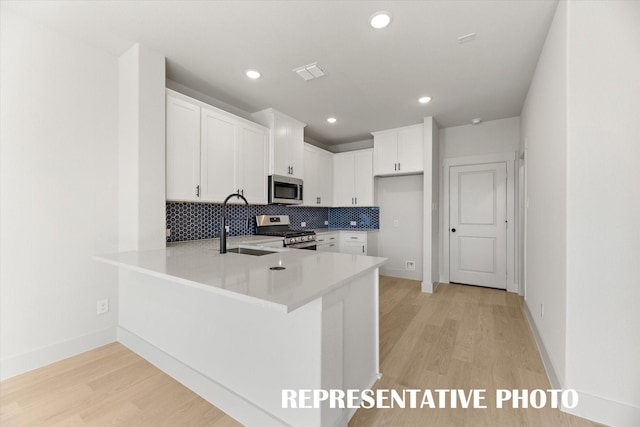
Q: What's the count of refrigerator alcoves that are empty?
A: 1